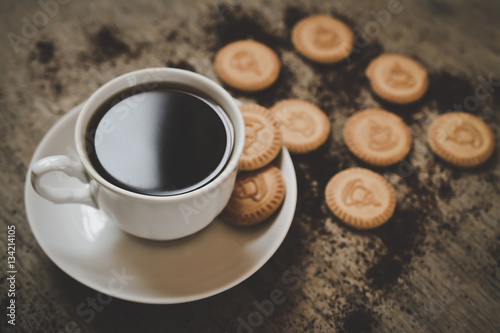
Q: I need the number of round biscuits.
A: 9